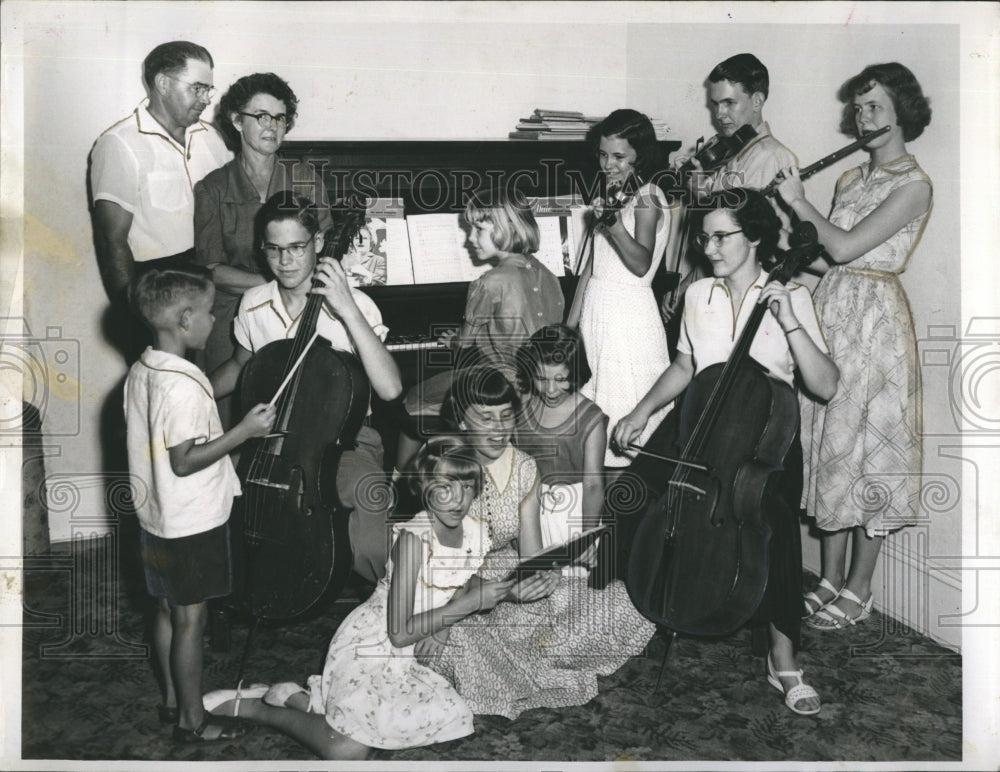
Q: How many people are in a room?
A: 12